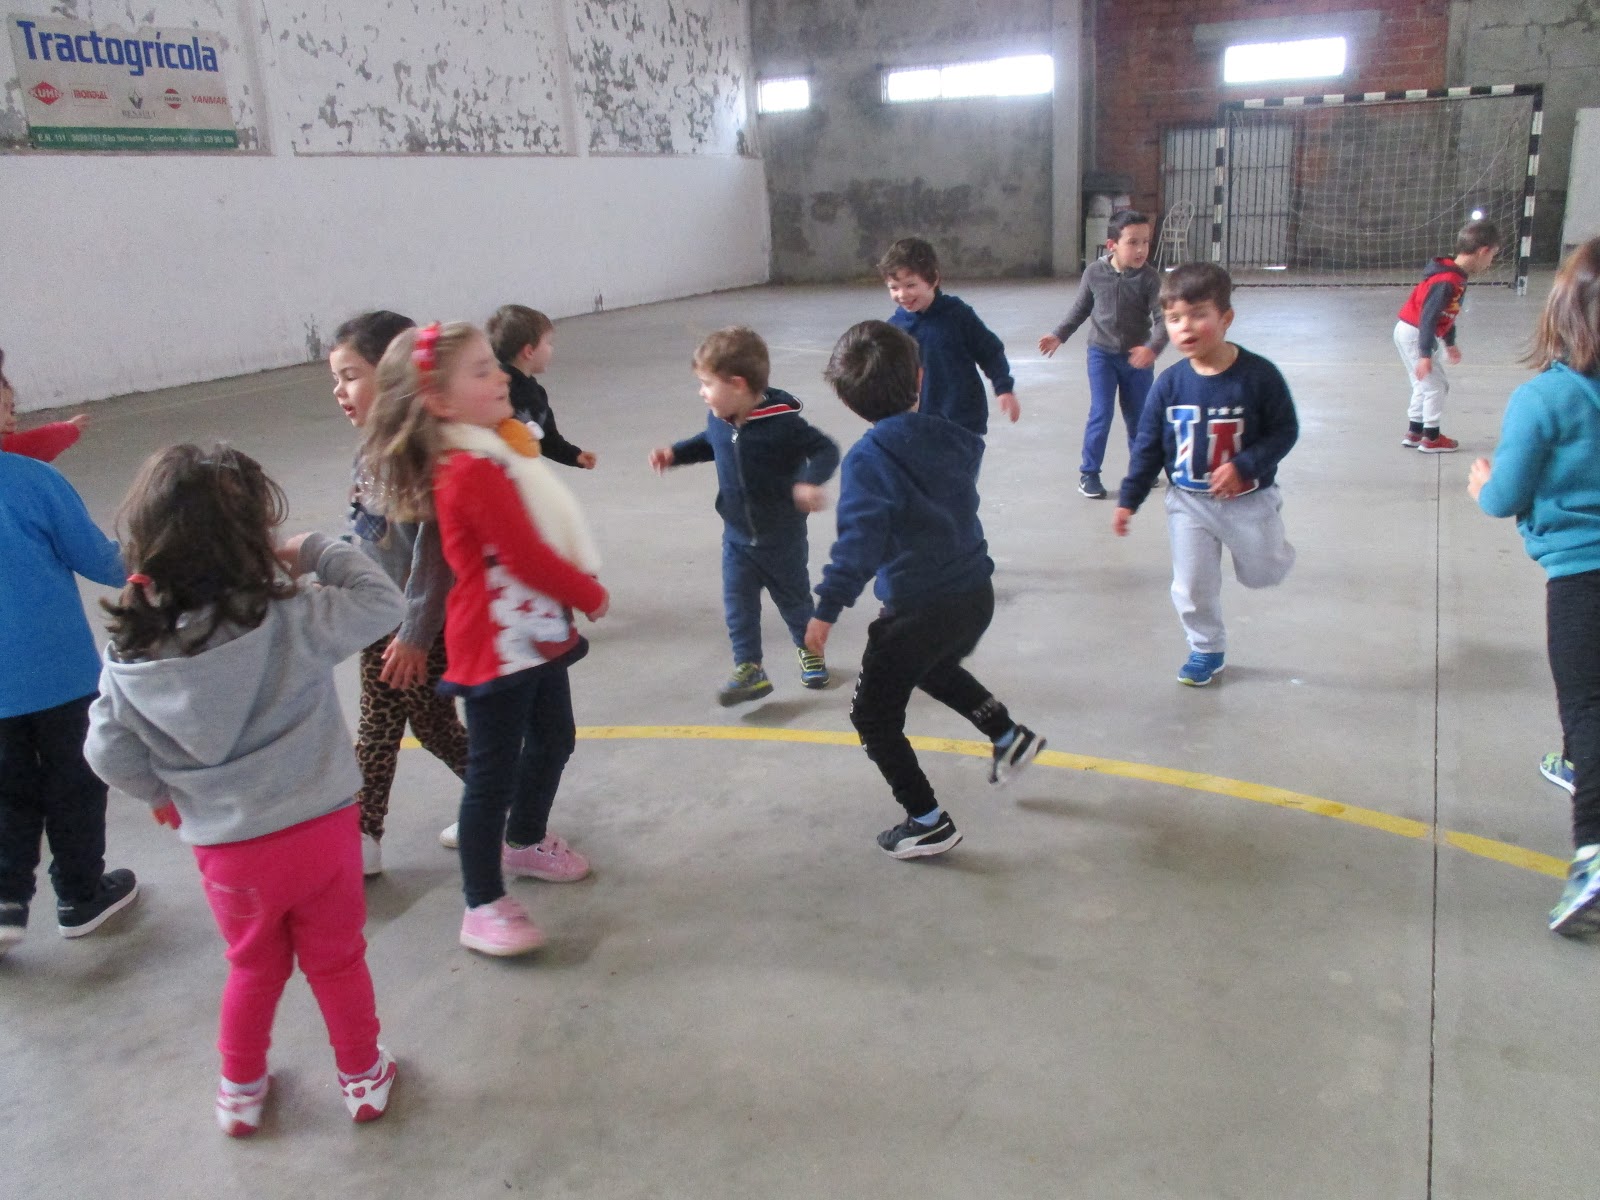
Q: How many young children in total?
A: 13